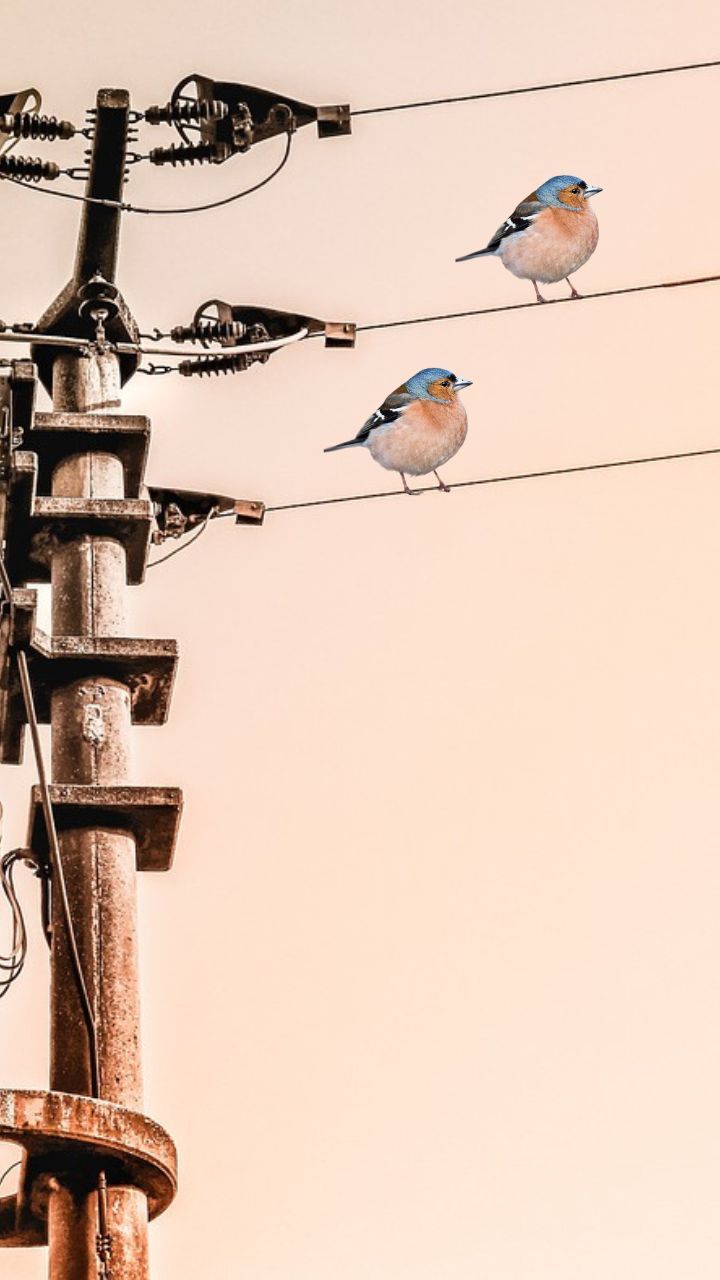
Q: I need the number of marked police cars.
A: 0